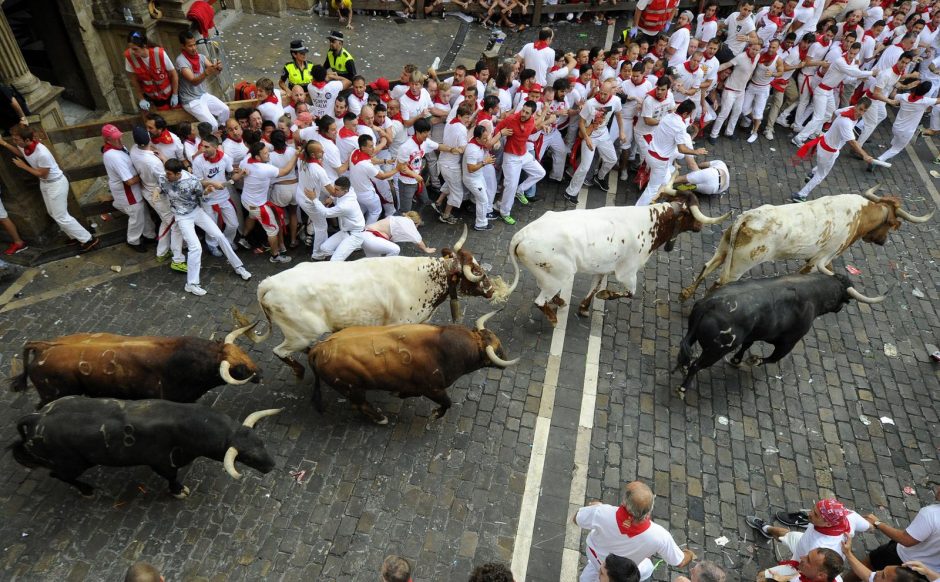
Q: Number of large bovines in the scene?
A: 7